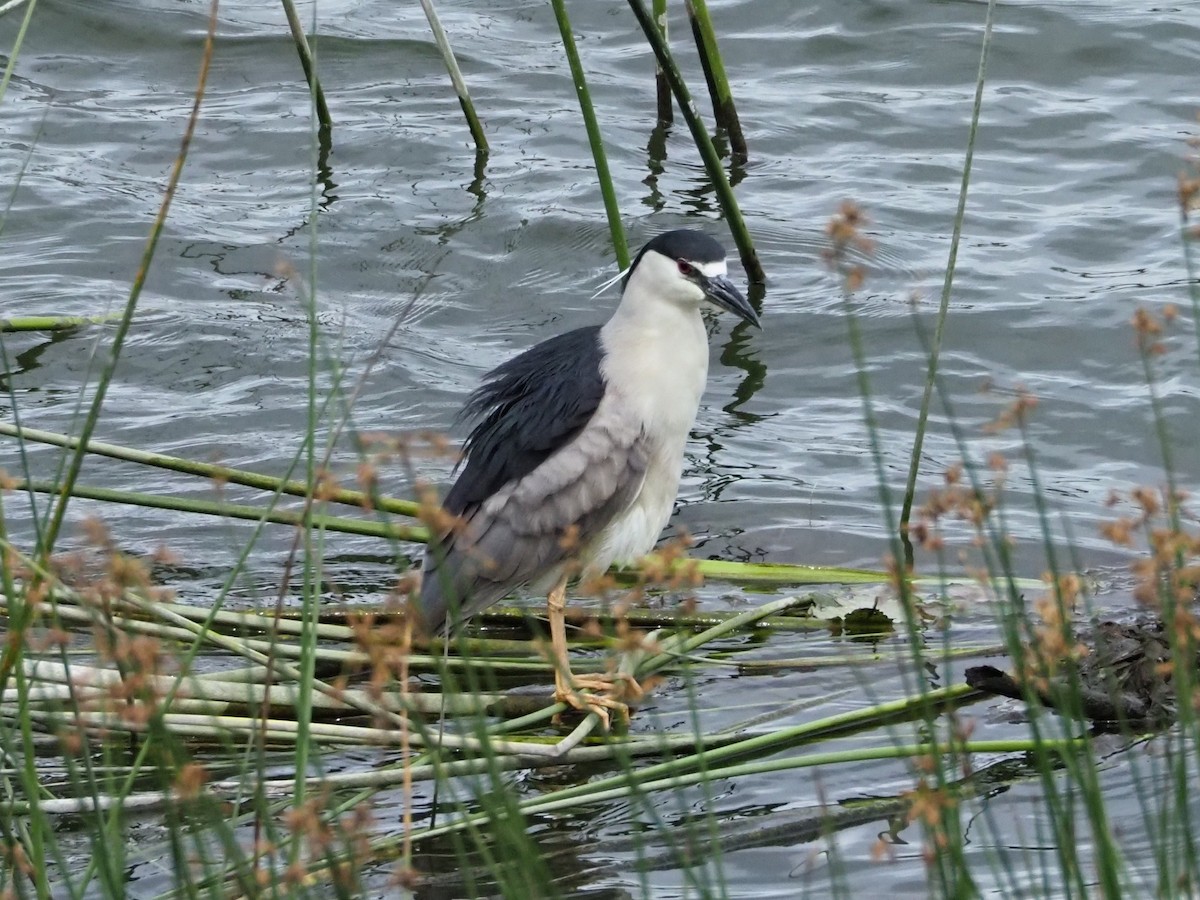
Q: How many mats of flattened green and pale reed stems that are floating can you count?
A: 1